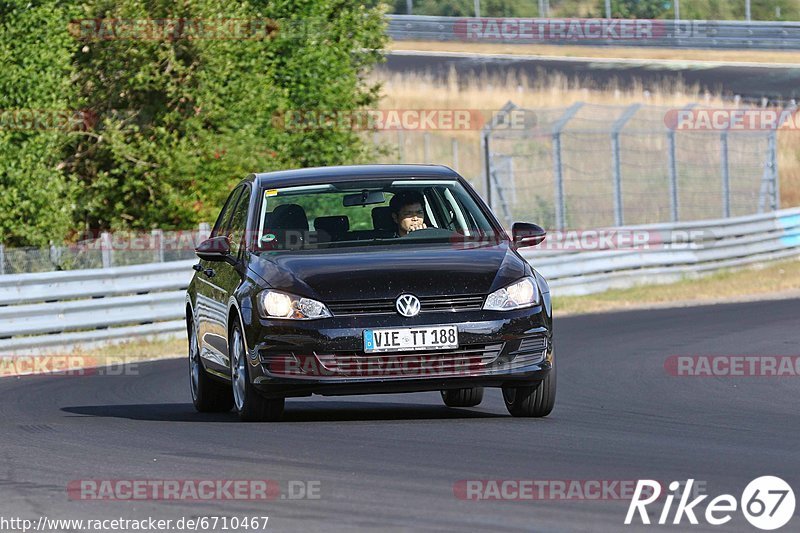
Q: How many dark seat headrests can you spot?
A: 3